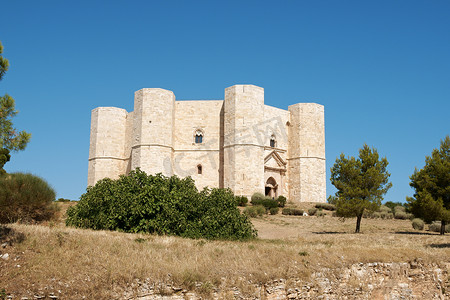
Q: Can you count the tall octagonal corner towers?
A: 4